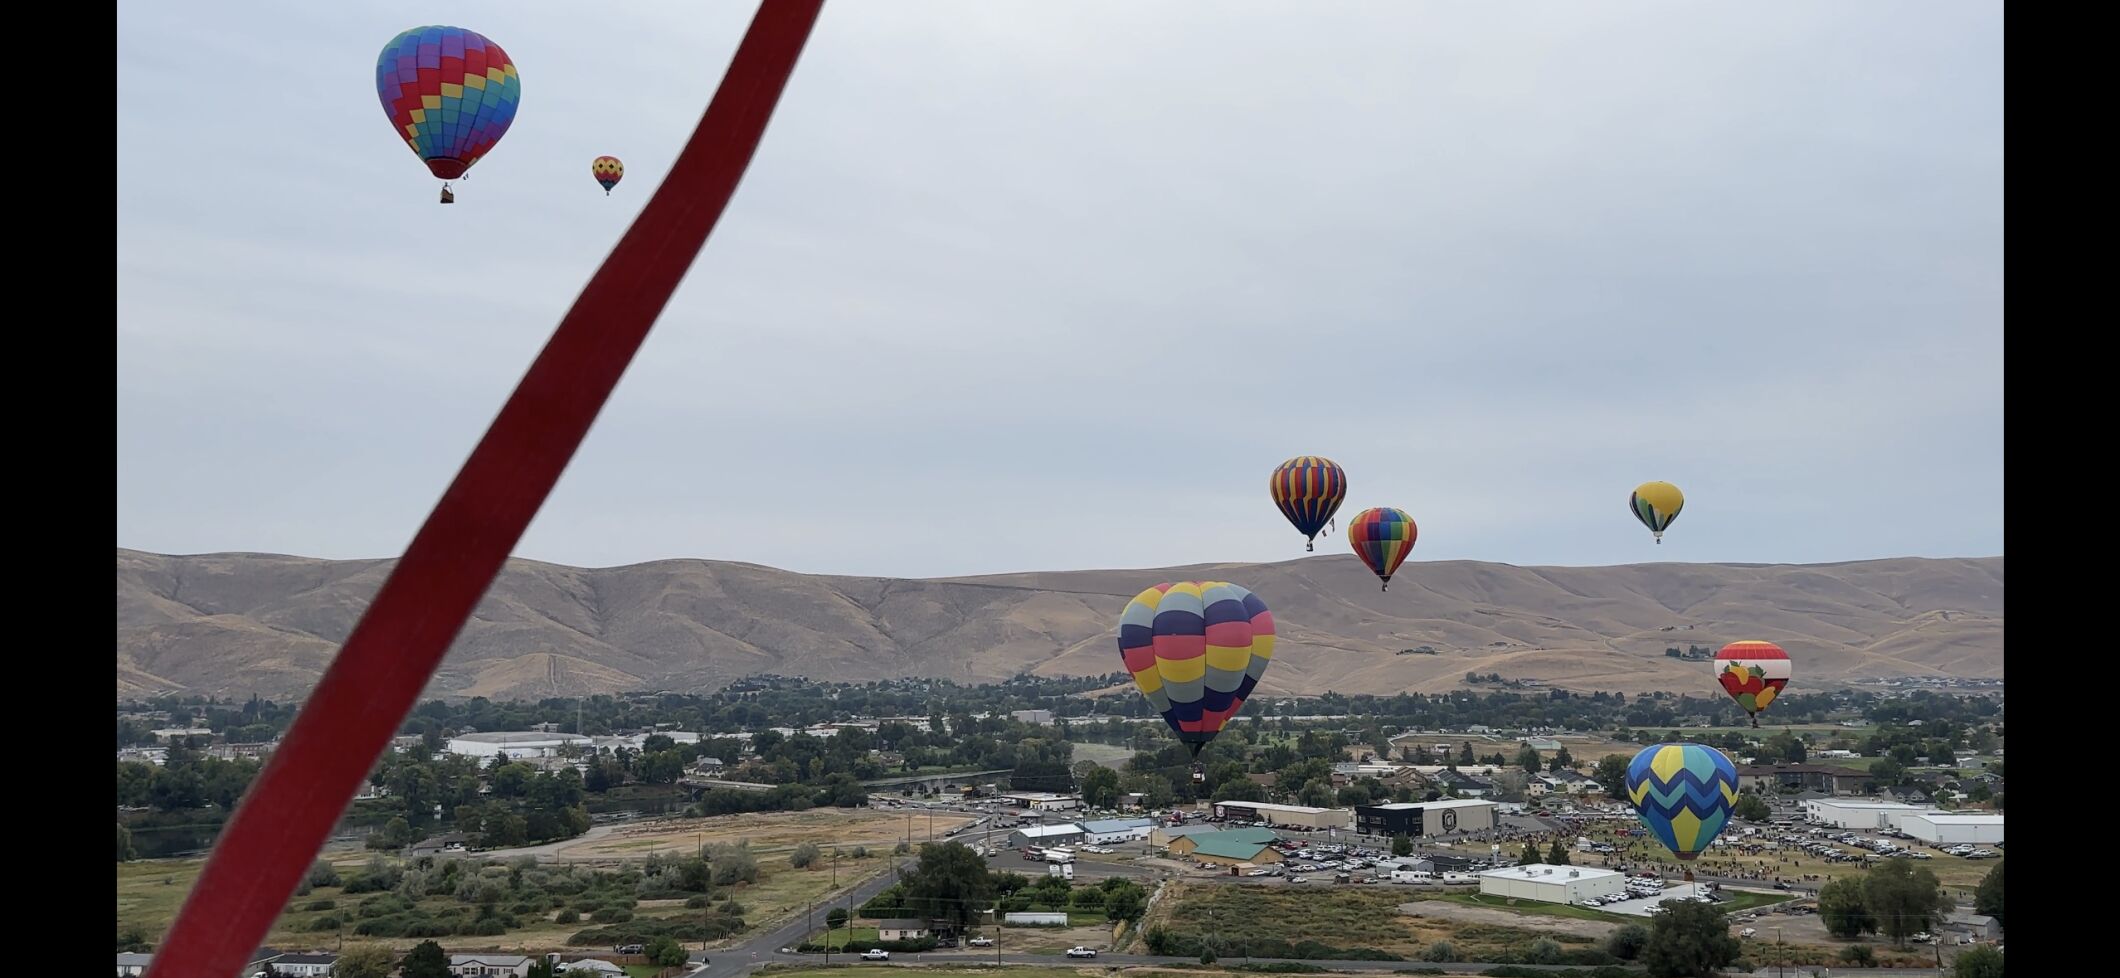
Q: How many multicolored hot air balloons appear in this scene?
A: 8